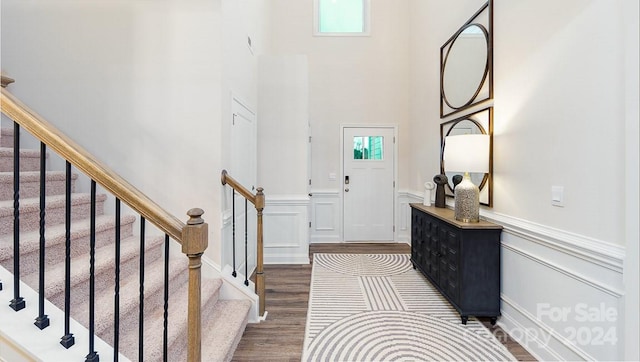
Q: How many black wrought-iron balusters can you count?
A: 9